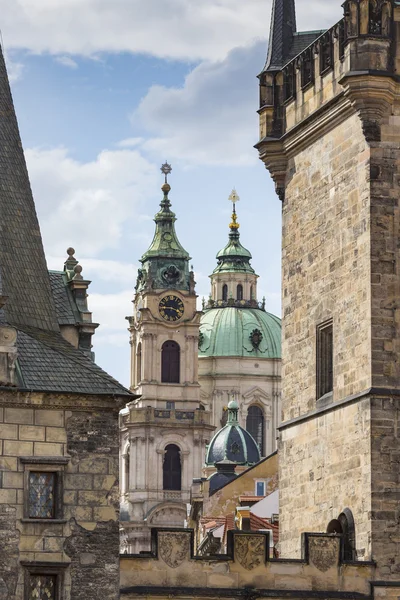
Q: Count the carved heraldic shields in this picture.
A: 3